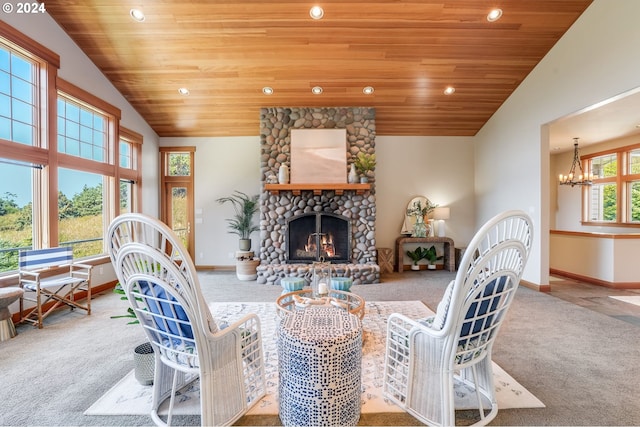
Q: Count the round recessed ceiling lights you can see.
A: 8